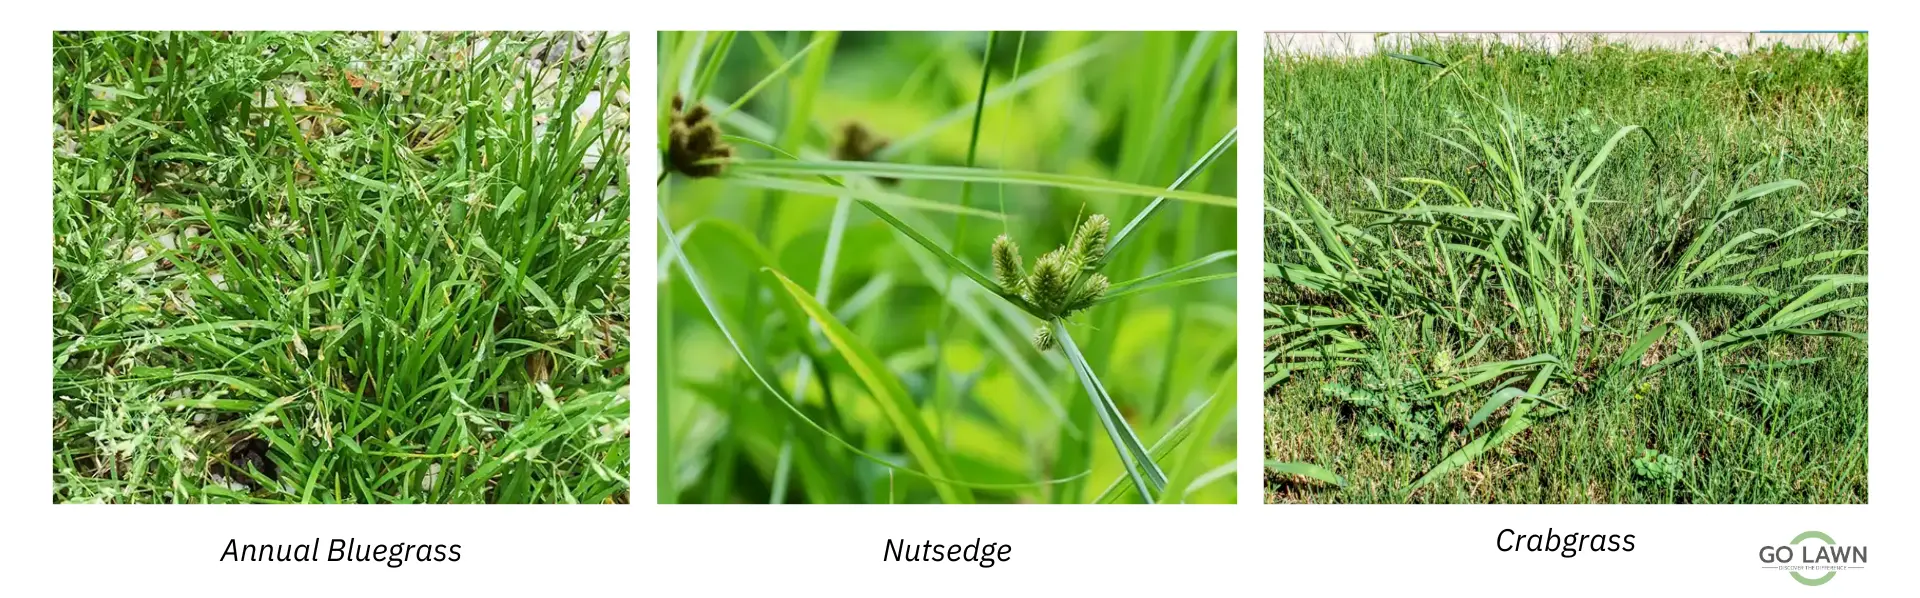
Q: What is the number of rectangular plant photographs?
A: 3